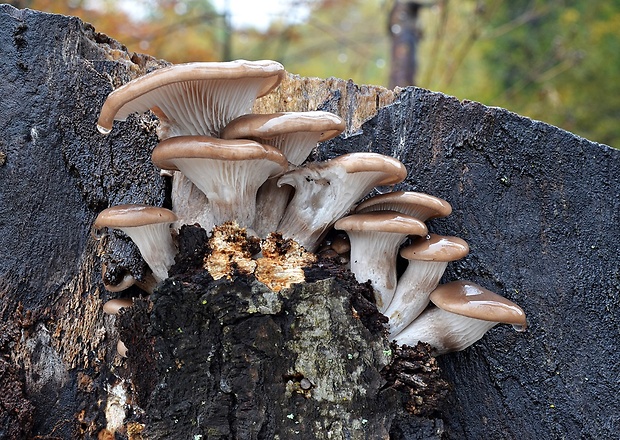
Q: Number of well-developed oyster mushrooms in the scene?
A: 9